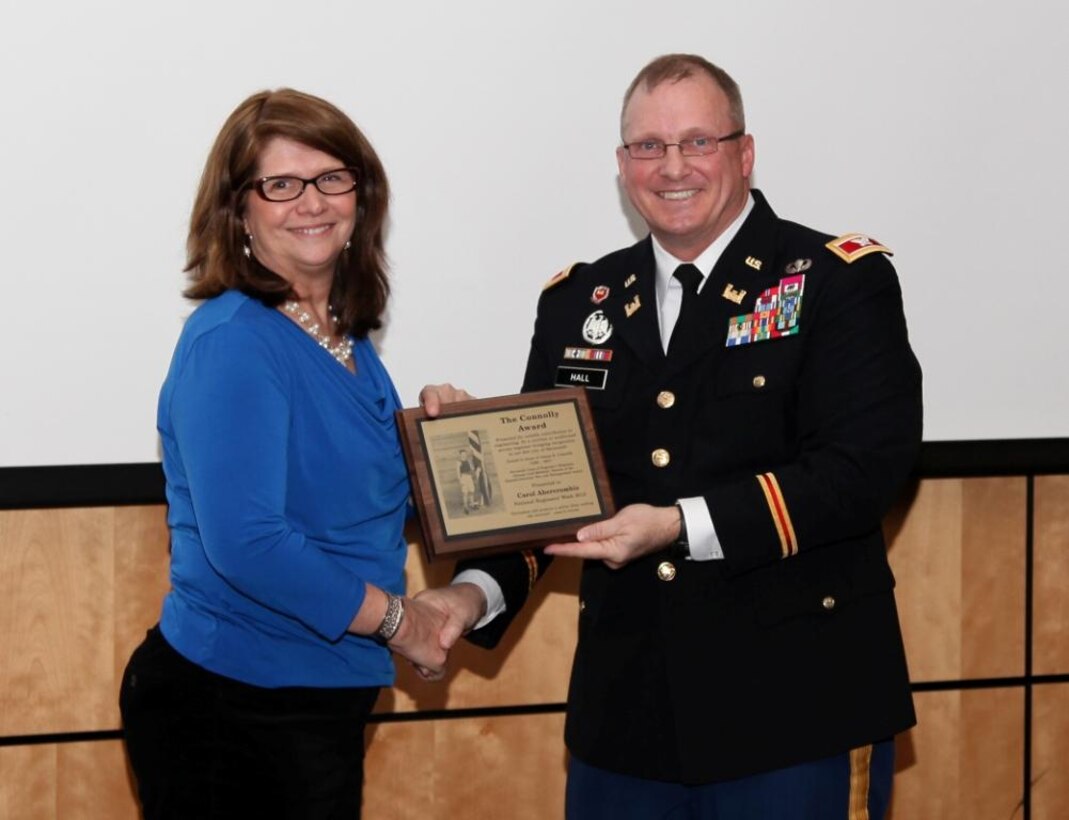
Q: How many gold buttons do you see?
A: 5